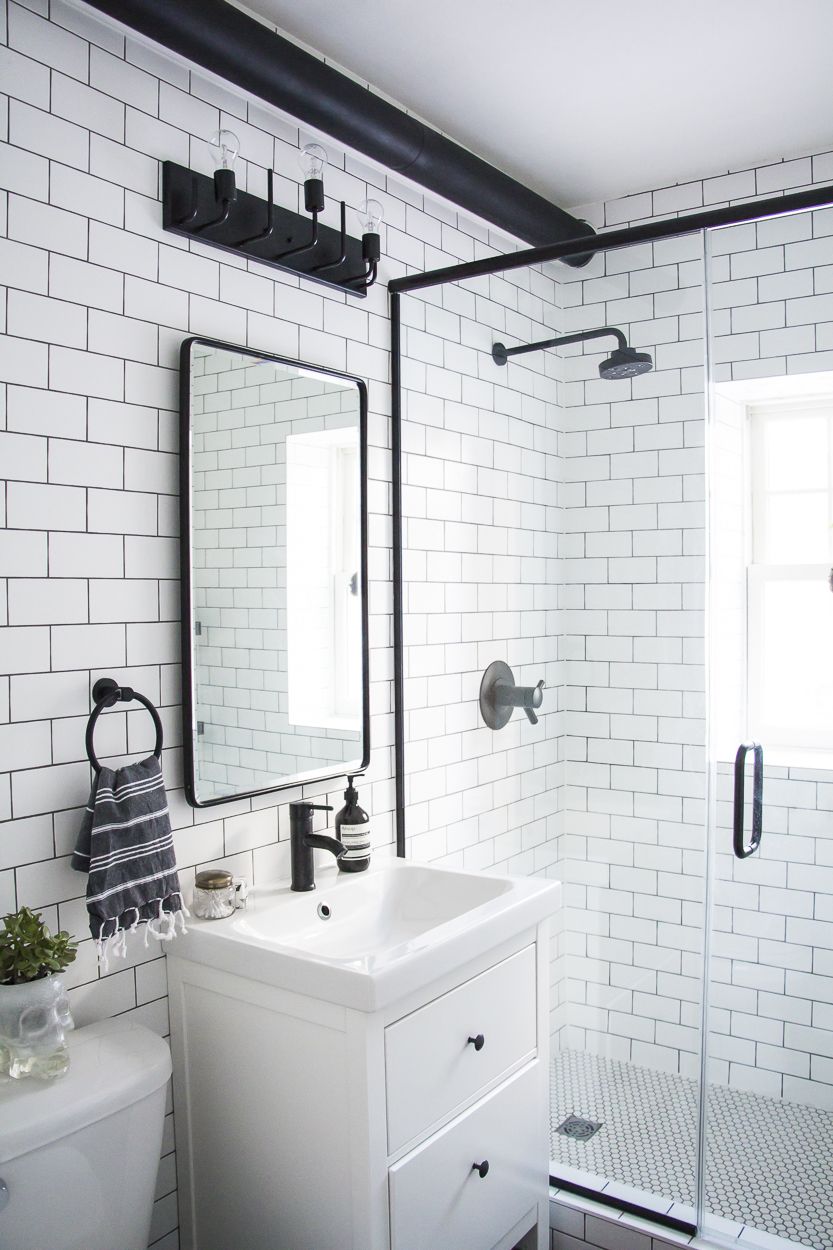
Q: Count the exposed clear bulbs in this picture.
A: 3